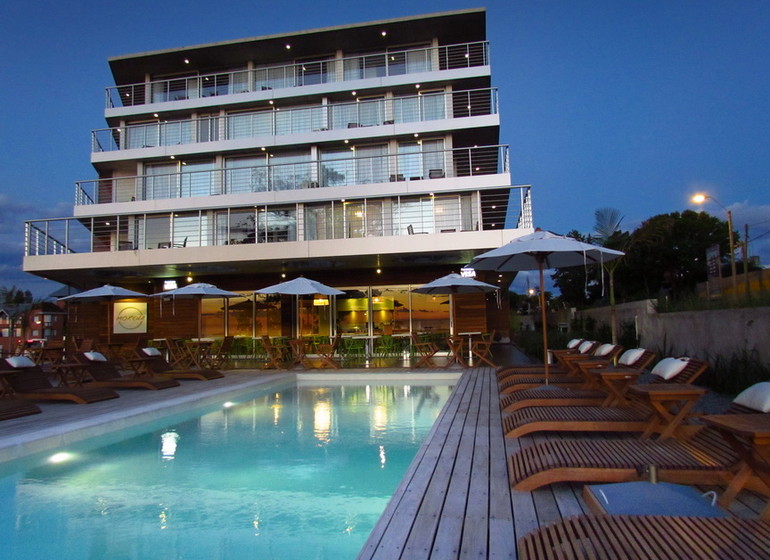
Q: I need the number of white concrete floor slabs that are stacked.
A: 4